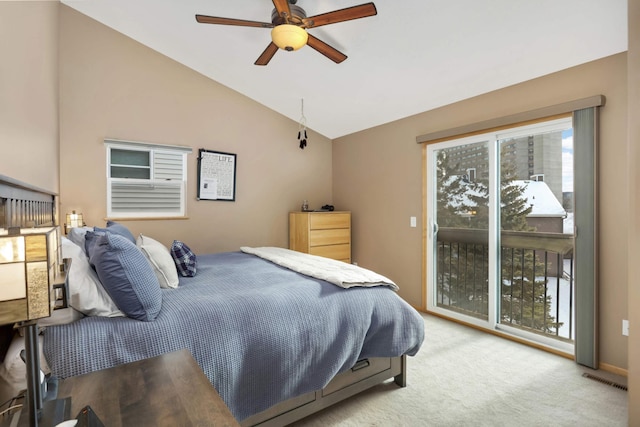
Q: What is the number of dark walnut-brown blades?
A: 5